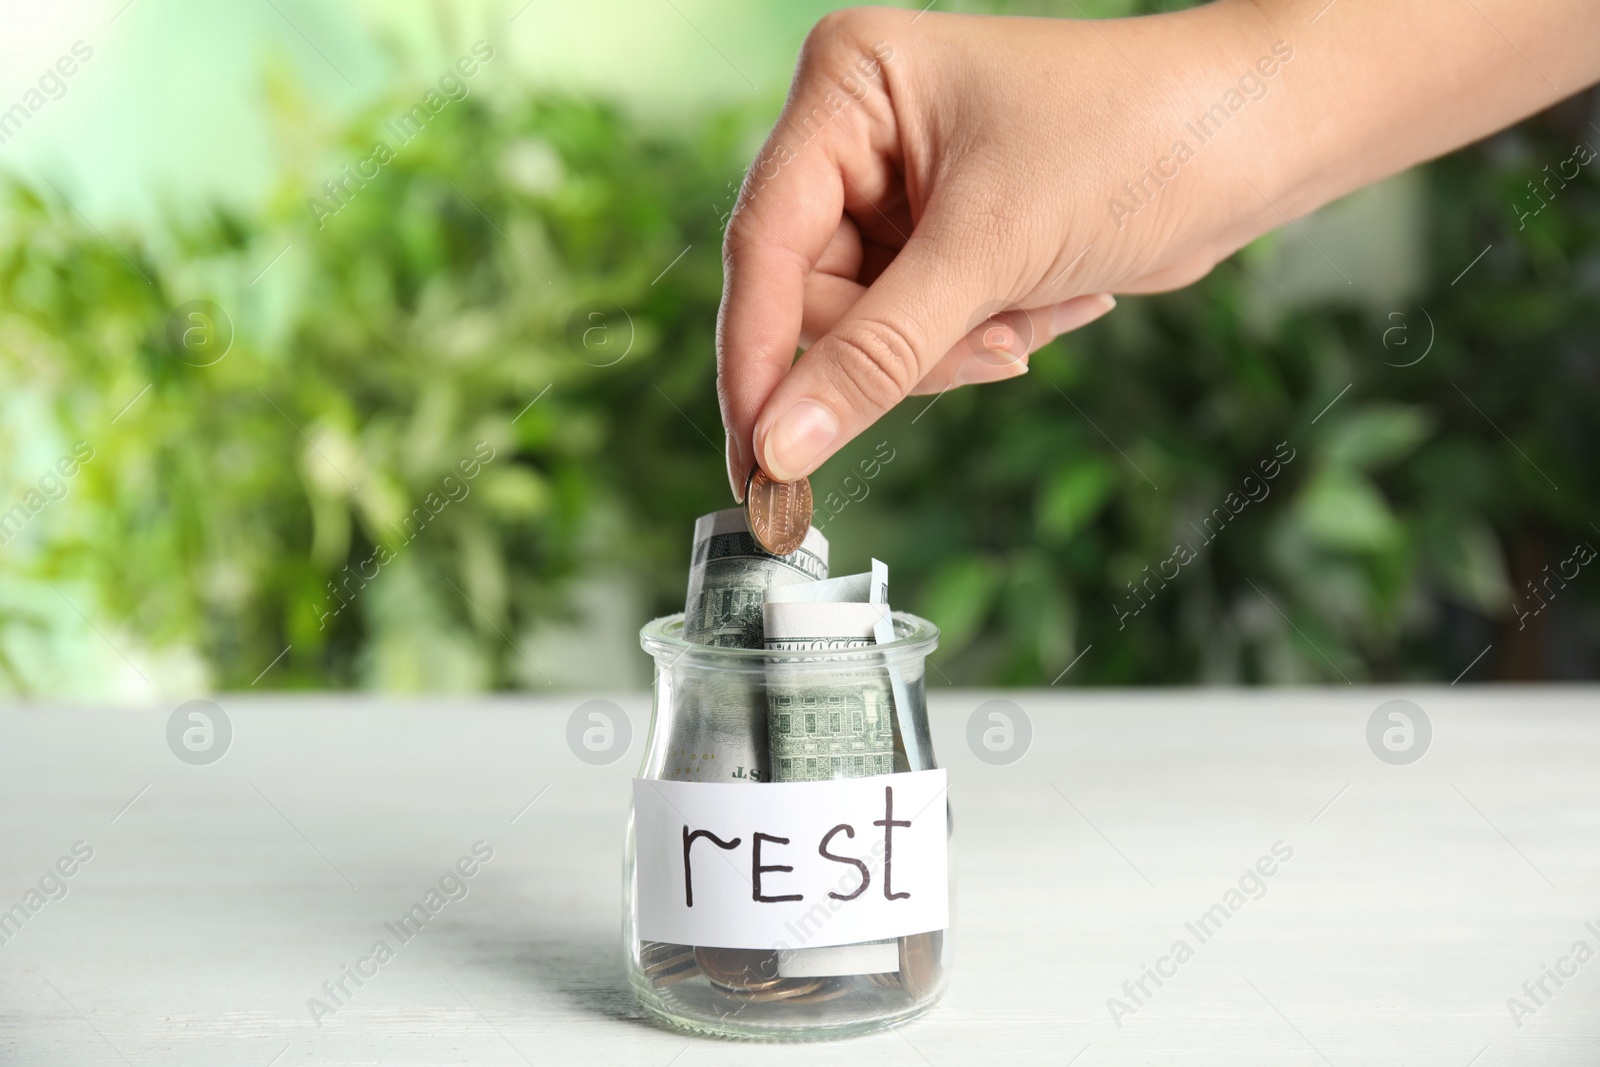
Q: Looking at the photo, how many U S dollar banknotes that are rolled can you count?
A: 2